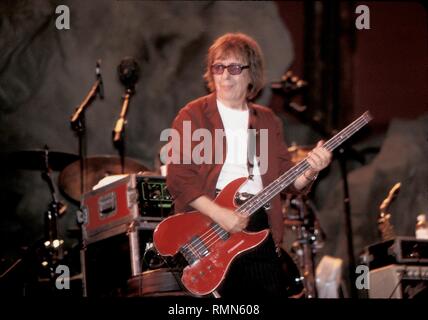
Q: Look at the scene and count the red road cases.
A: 1